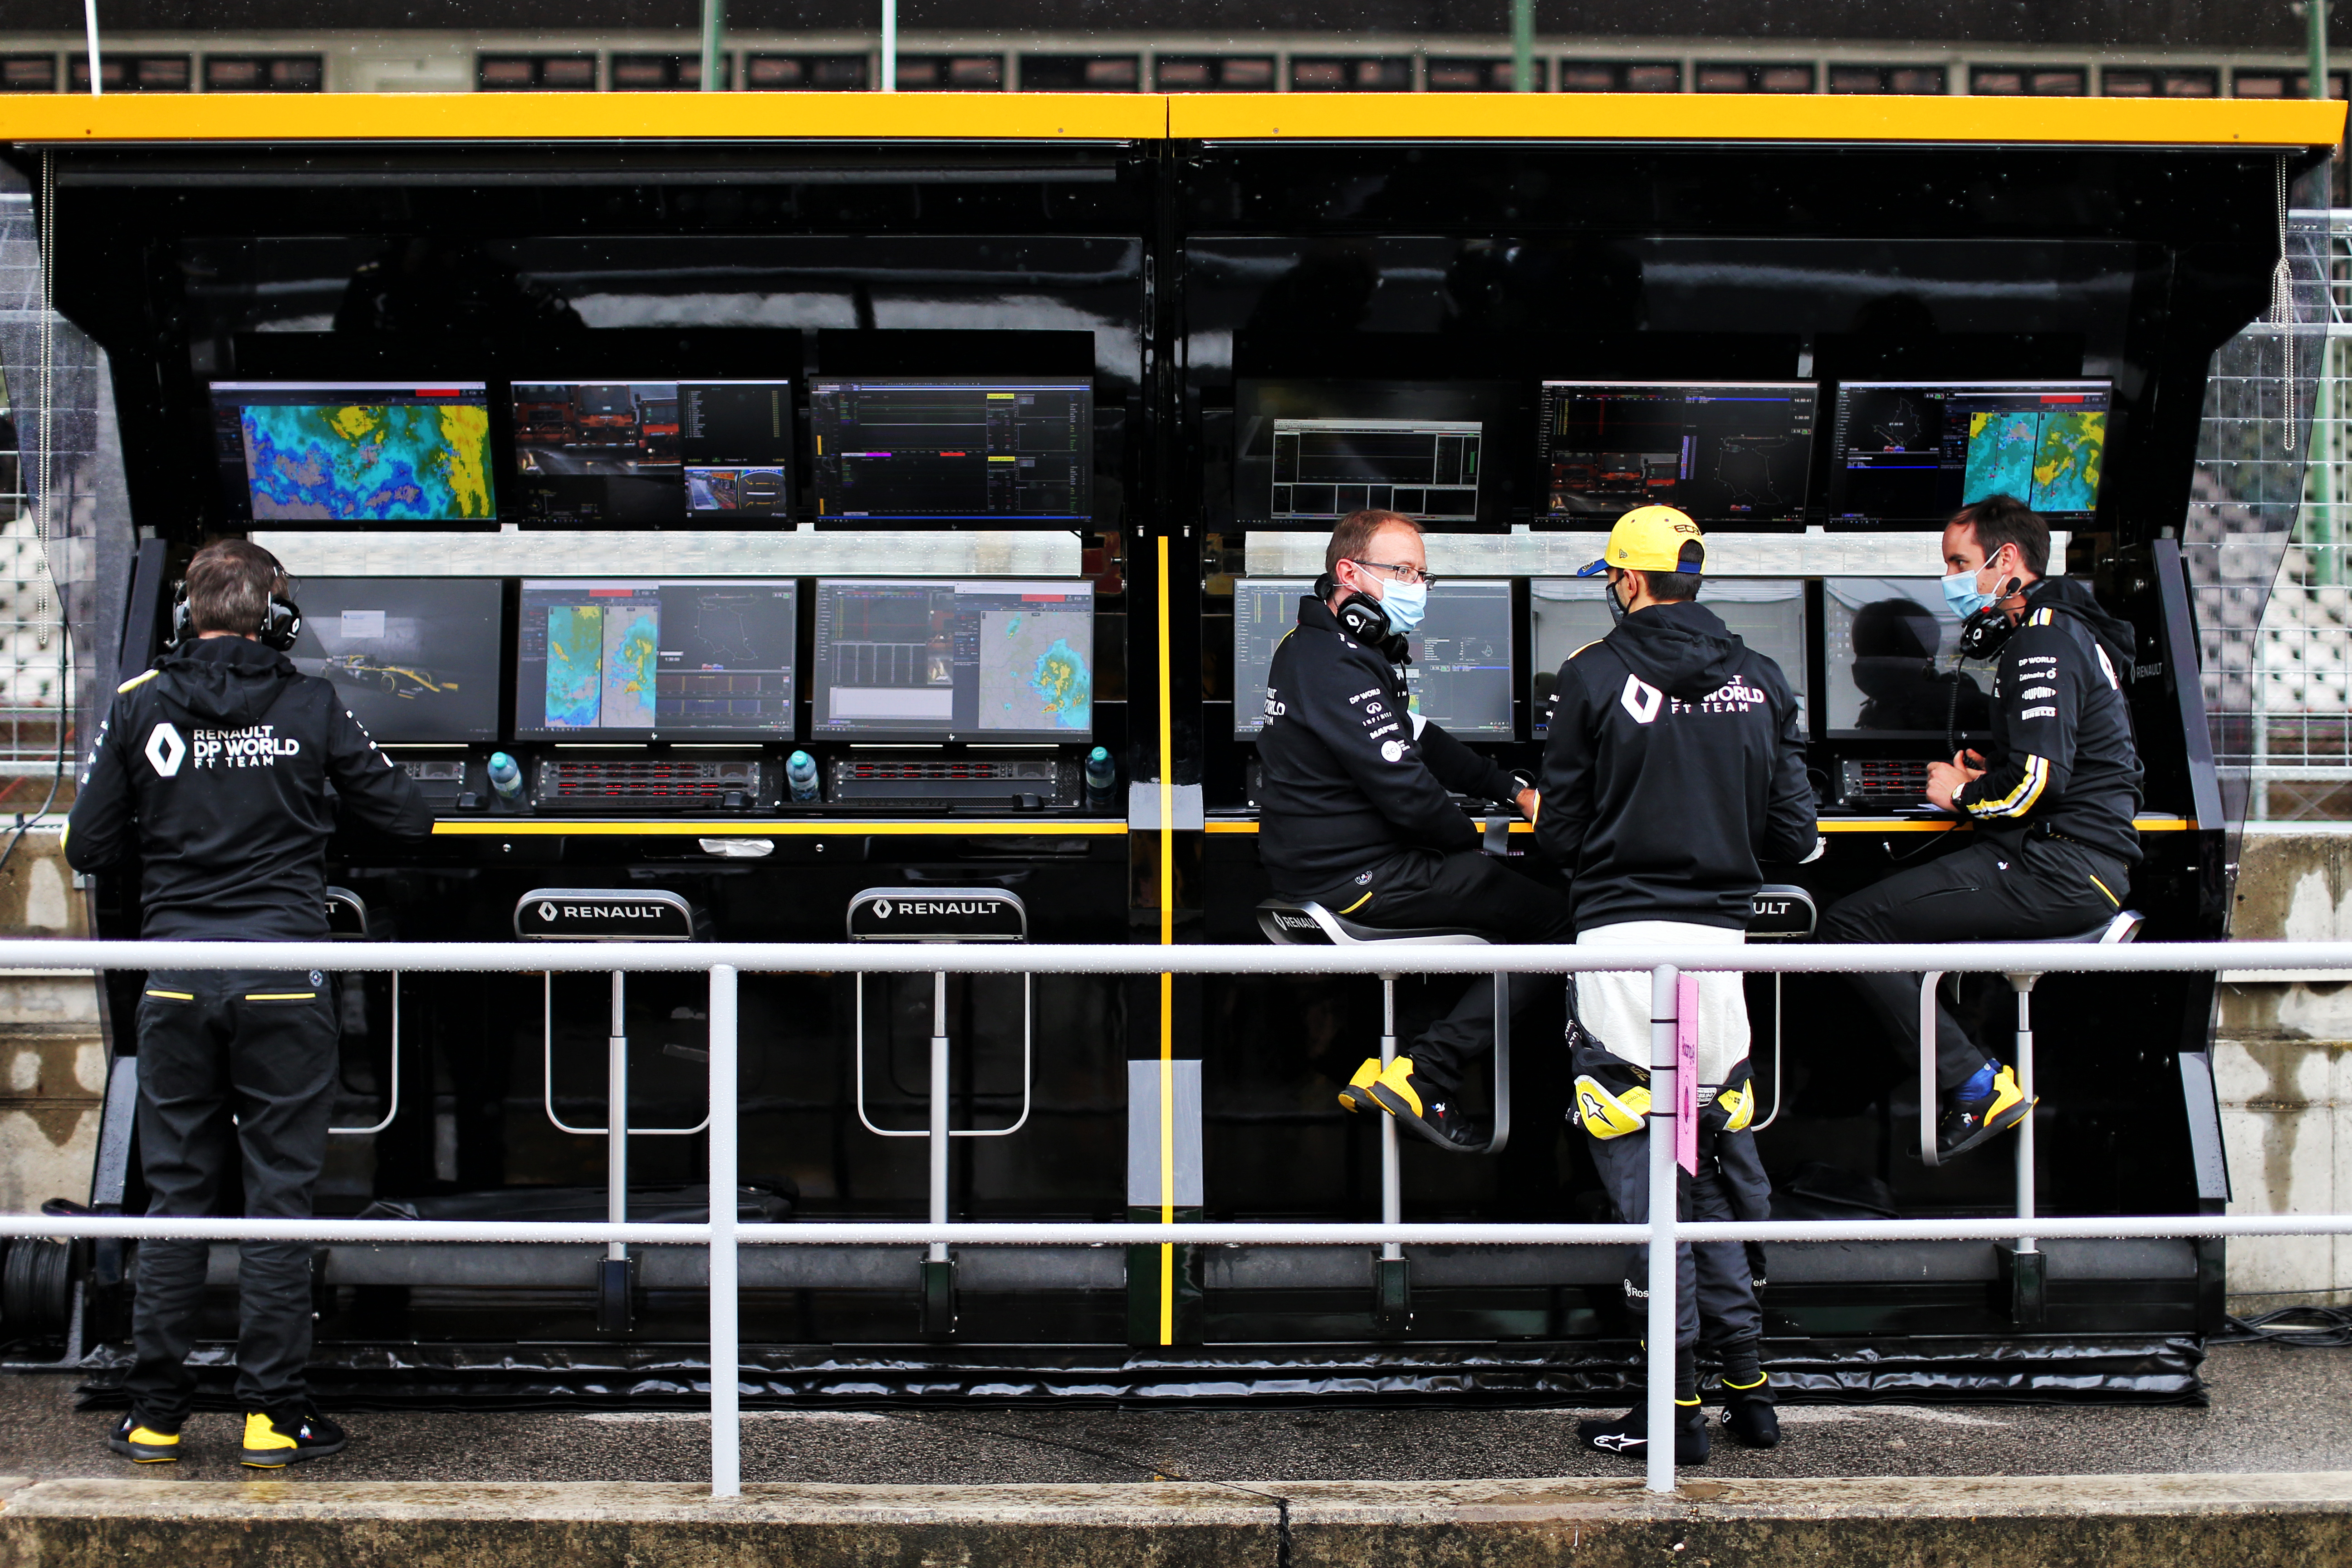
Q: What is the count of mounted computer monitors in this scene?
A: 12